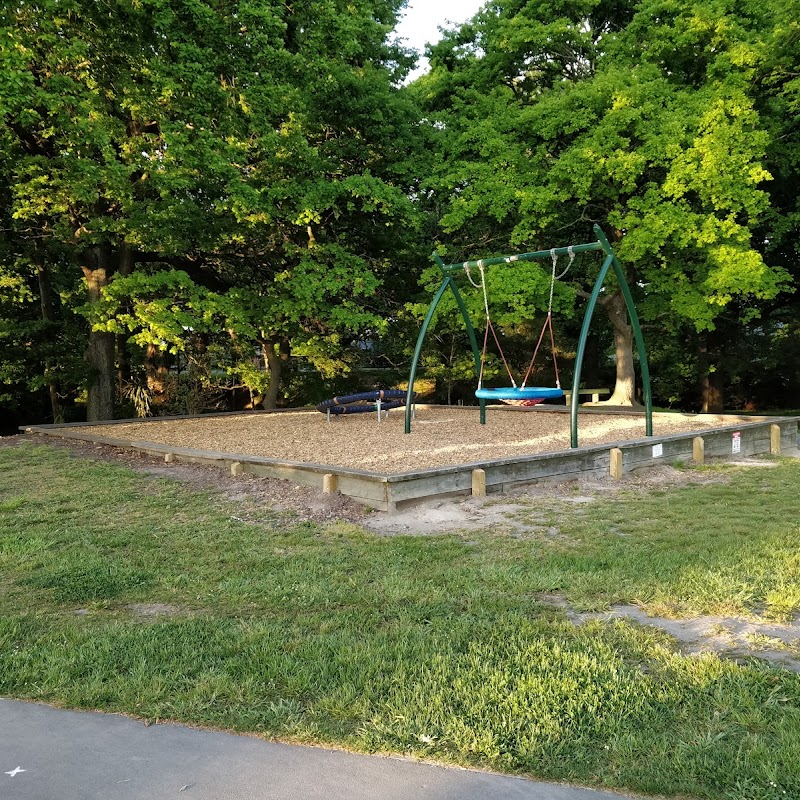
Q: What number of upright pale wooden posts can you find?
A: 7